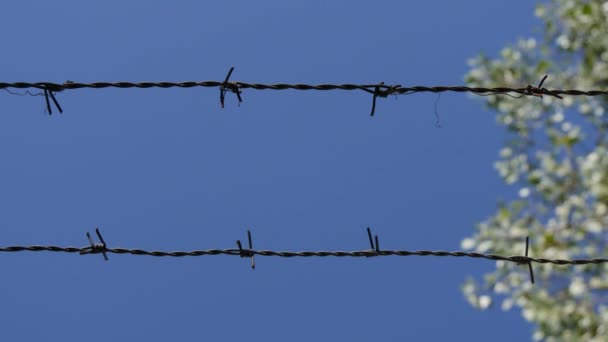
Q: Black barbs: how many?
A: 8